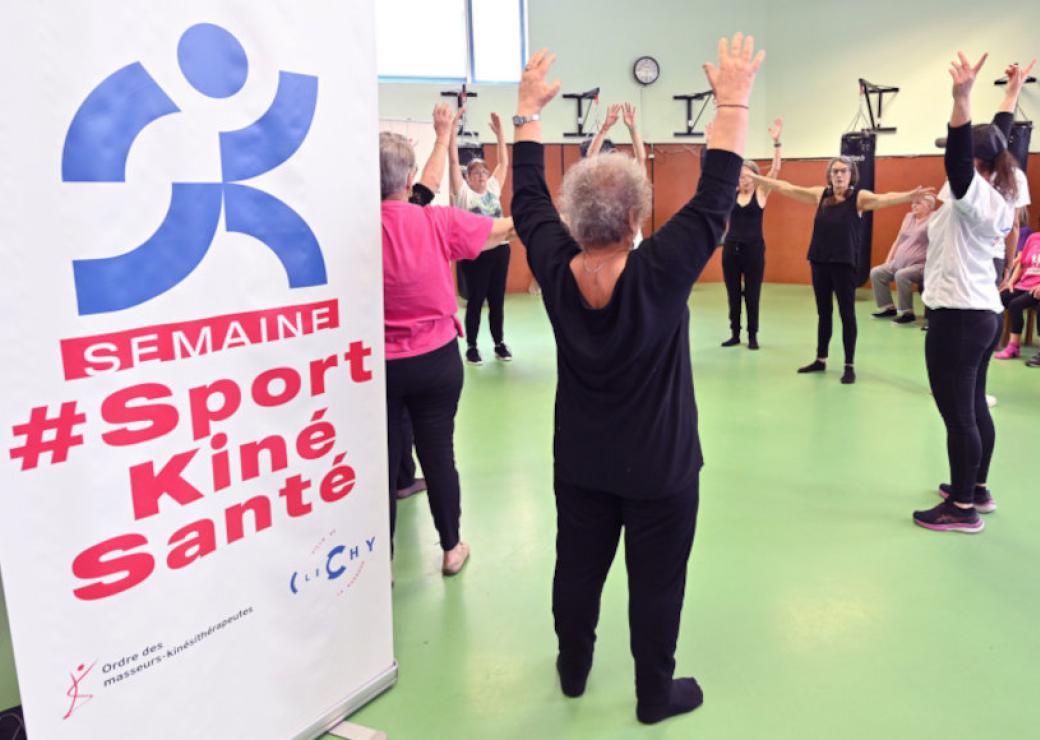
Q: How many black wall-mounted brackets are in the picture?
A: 5